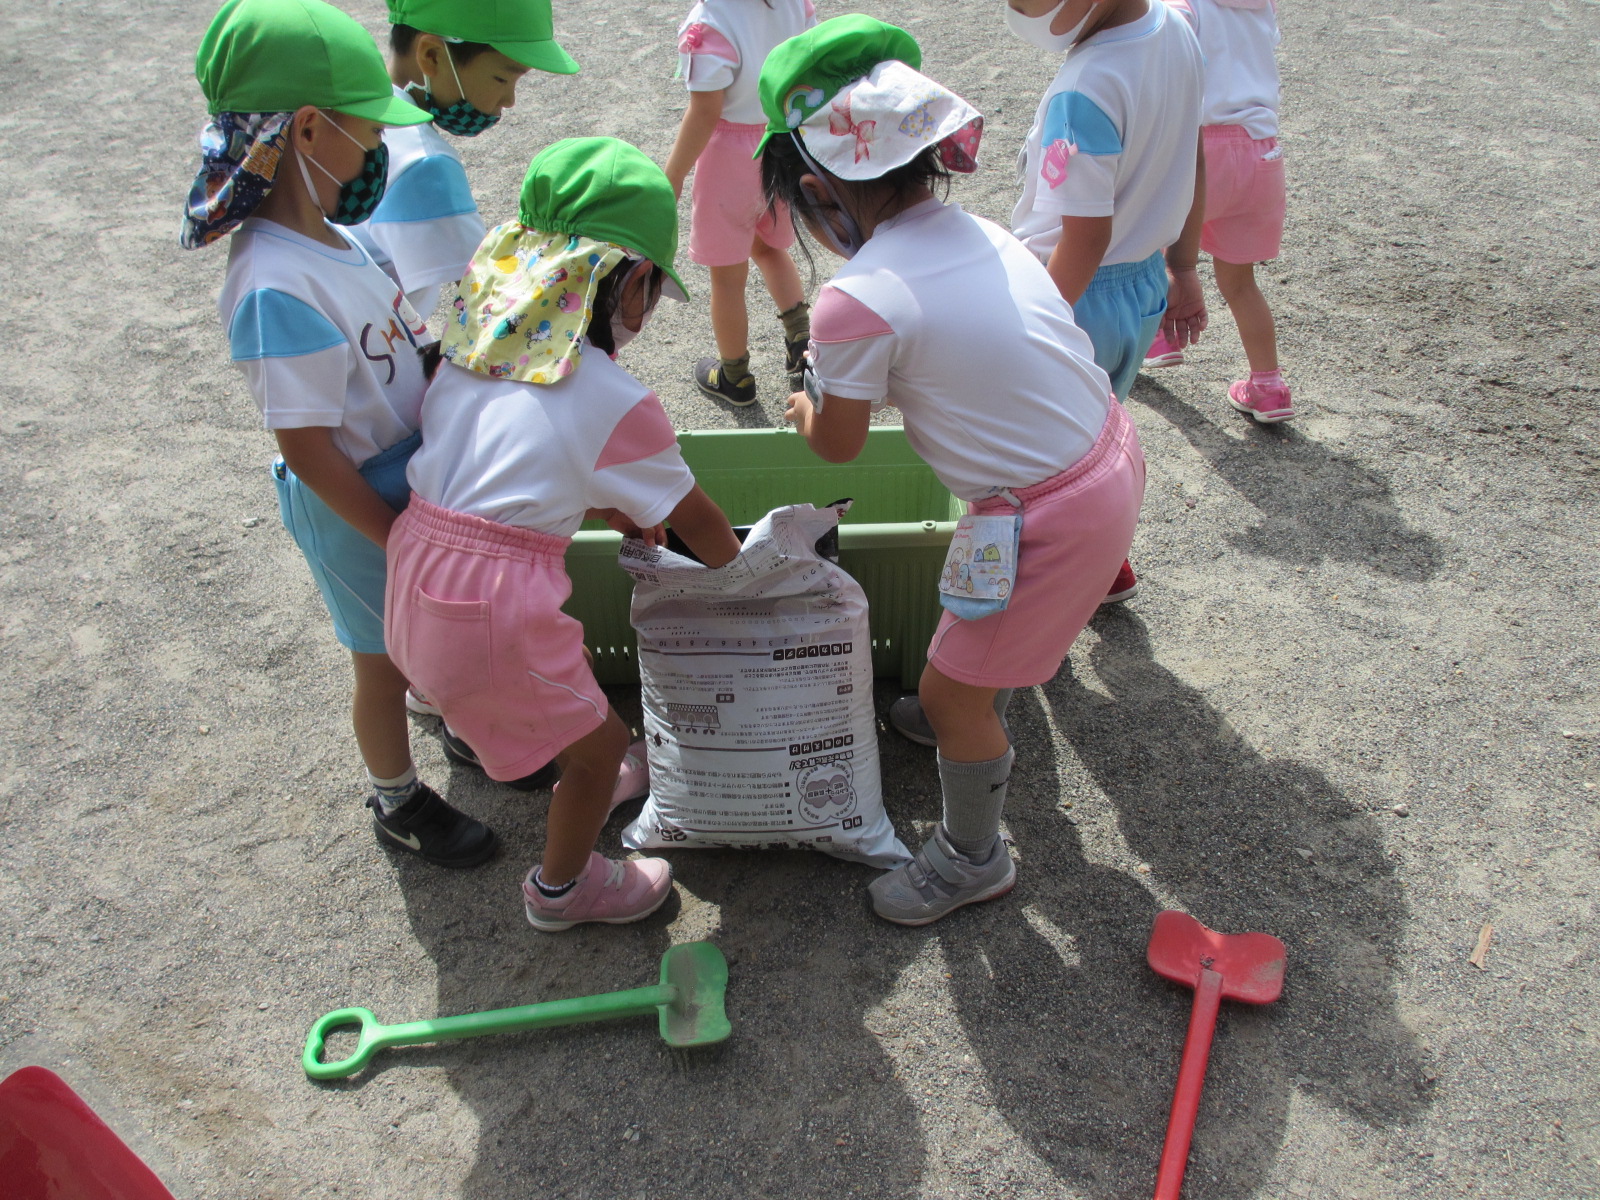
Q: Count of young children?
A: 7